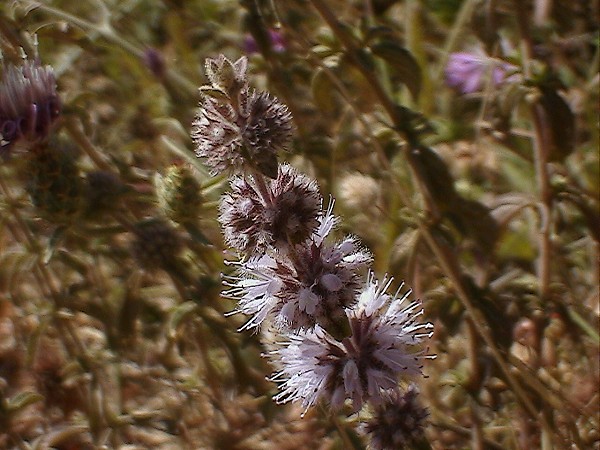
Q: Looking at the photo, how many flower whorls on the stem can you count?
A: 5